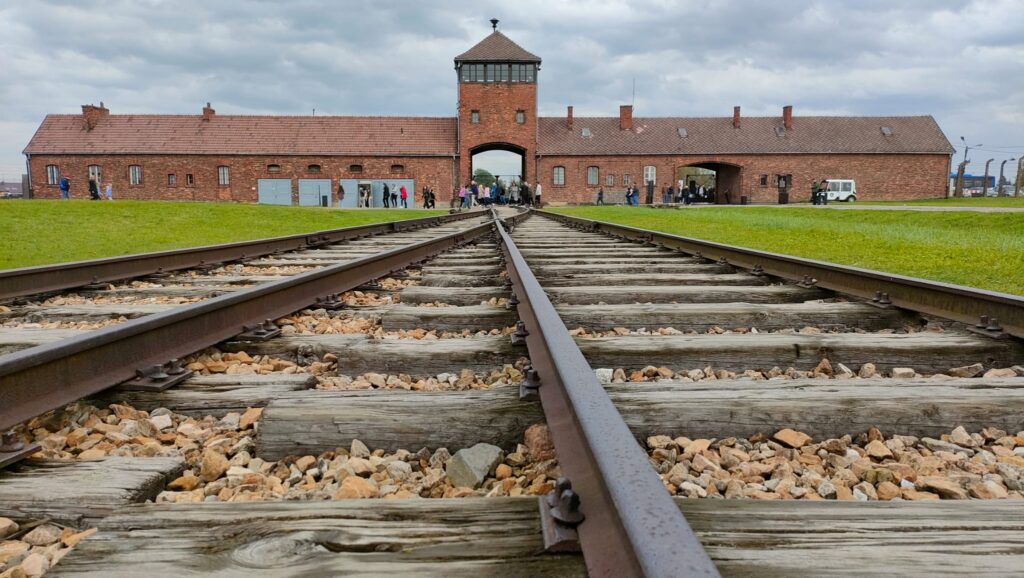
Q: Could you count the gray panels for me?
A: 4